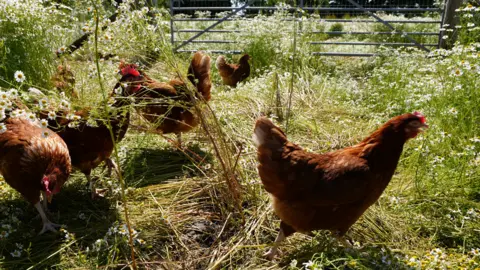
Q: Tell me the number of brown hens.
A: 5